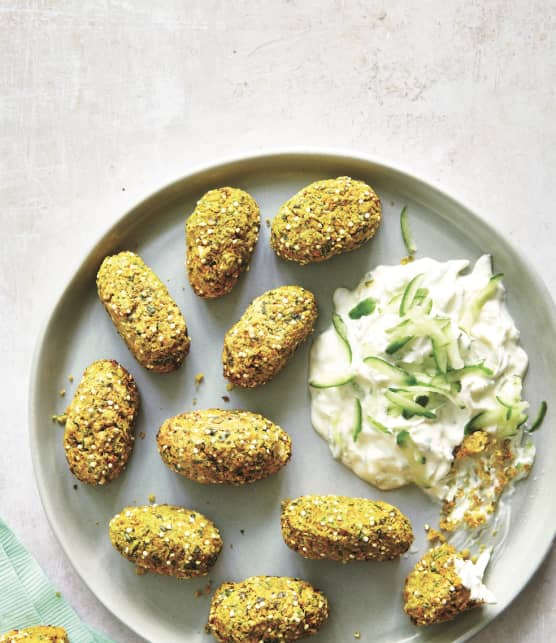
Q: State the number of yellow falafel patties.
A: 11